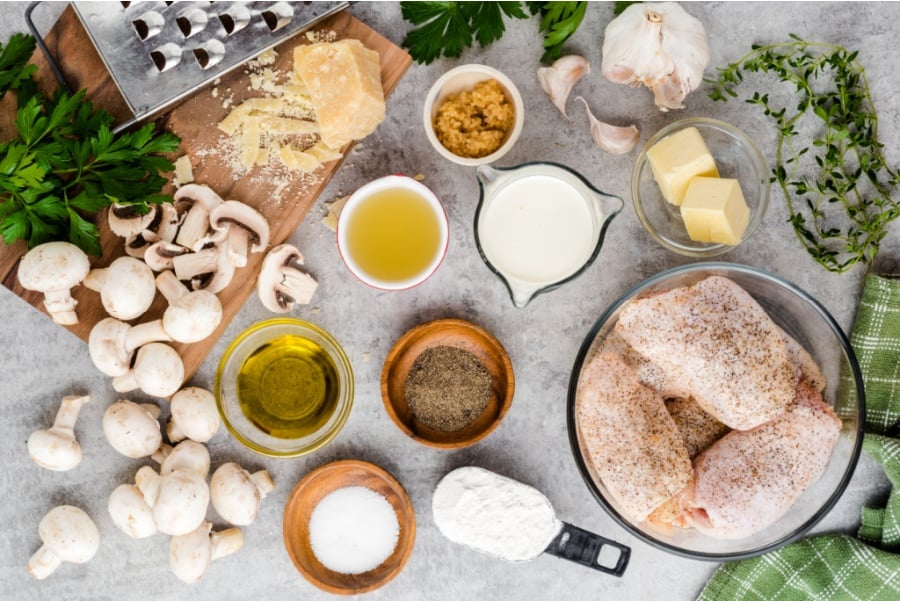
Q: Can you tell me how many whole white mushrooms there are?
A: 14